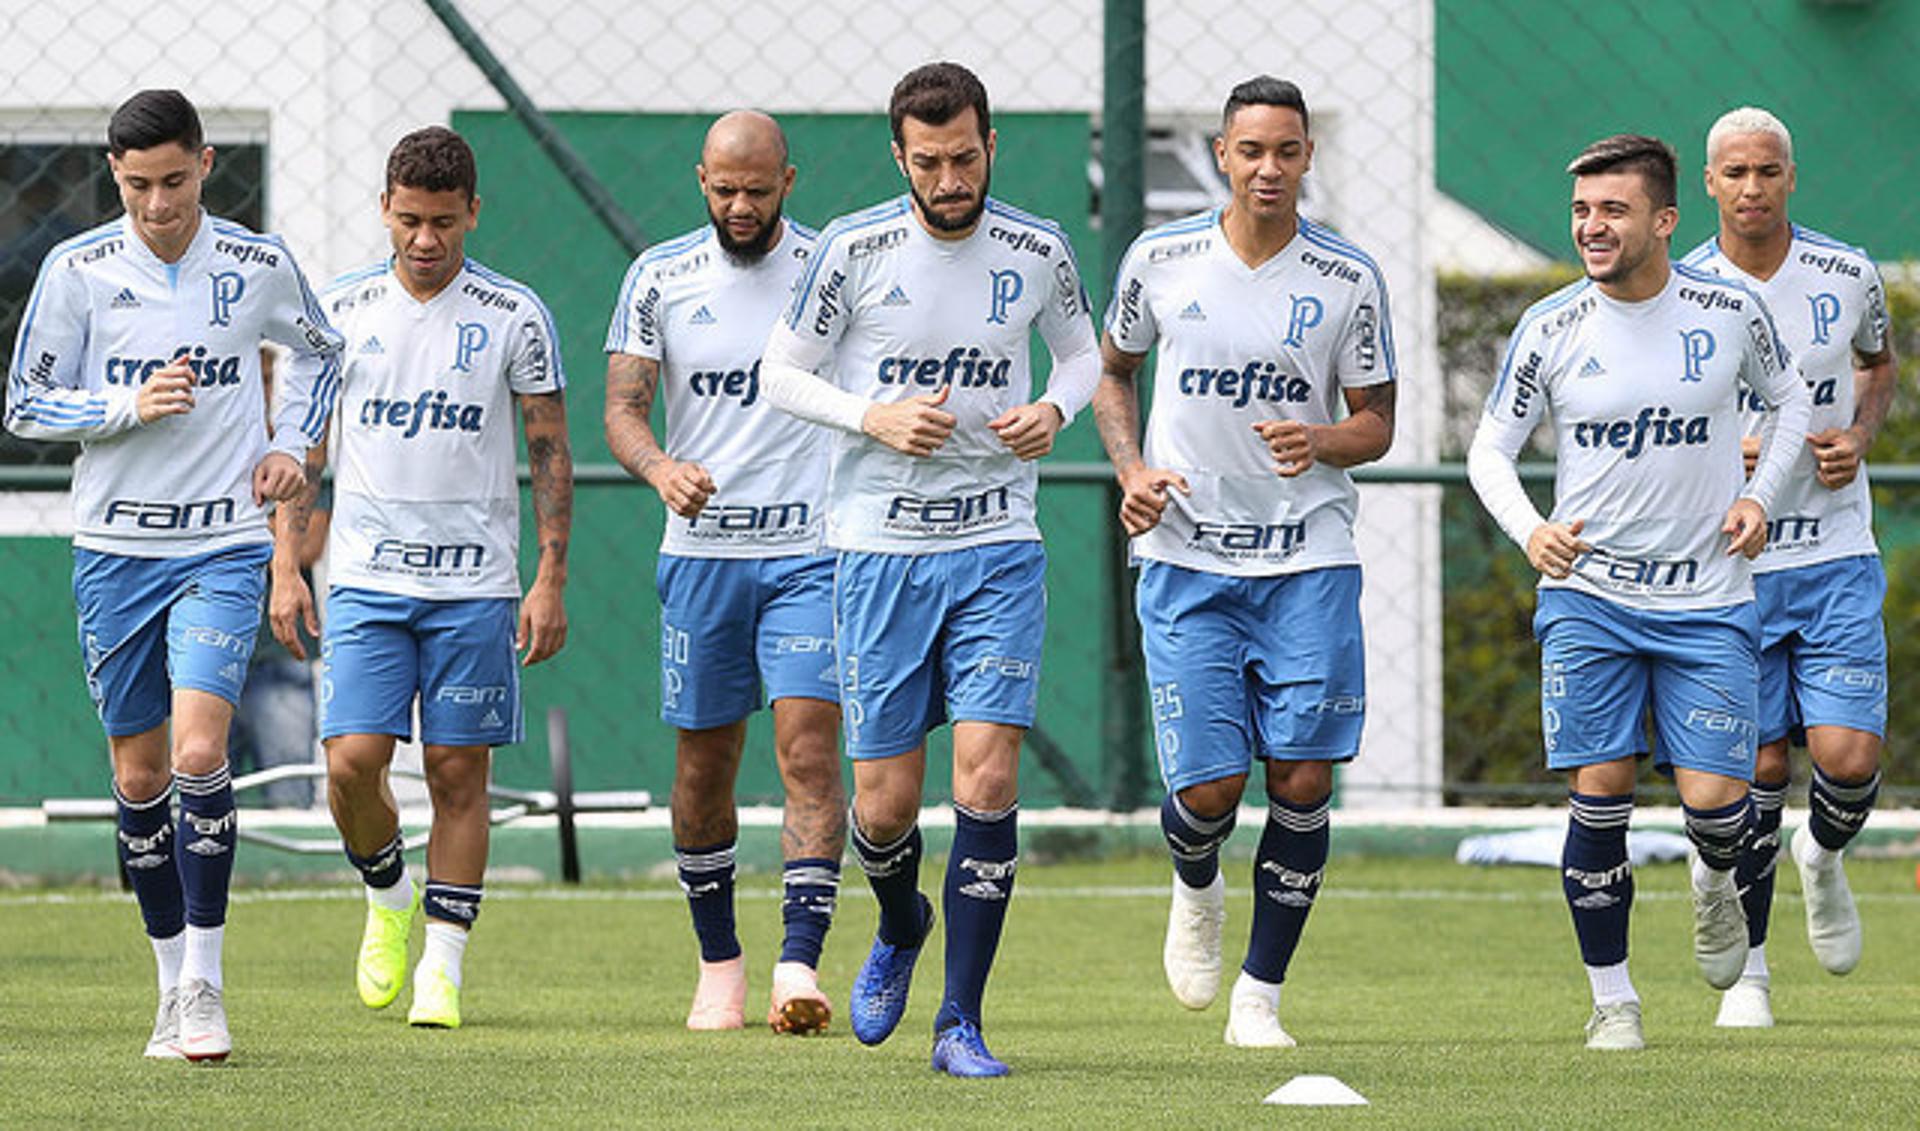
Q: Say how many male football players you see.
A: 7